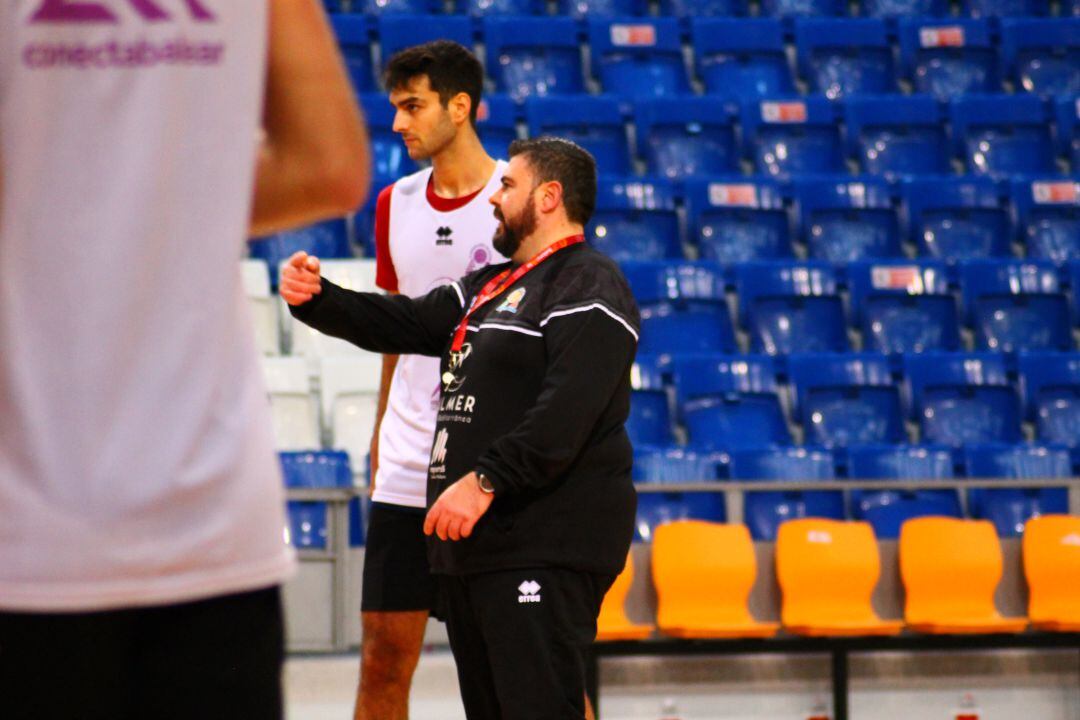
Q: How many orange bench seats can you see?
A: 5